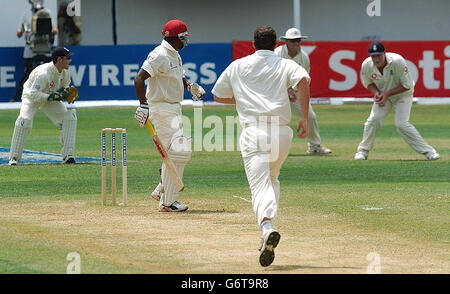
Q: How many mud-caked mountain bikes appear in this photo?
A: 0